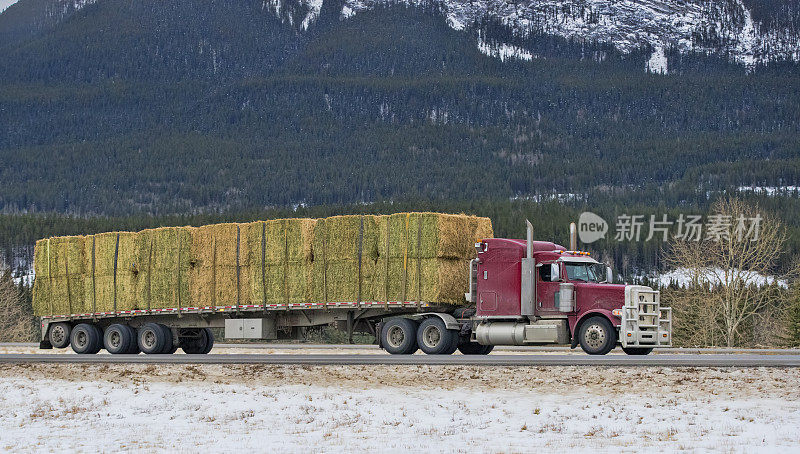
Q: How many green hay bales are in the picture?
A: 12